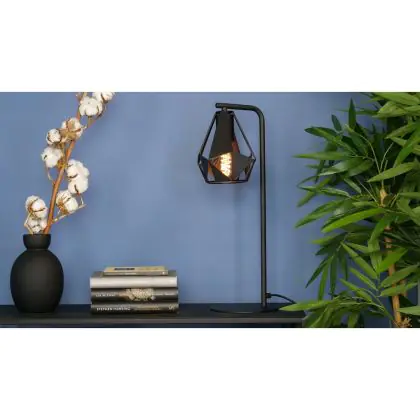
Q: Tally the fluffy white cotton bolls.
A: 10